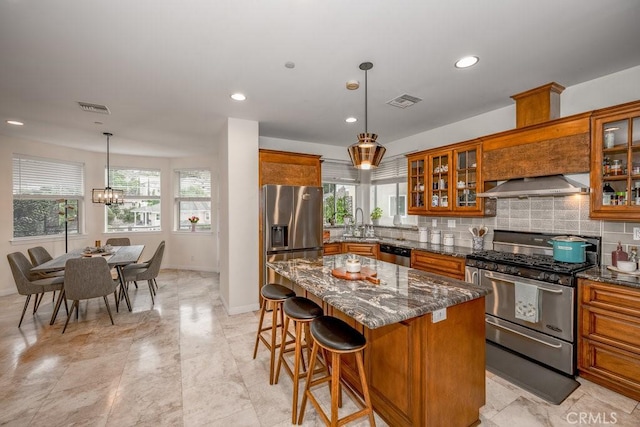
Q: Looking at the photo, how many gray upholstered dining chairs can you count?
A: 6